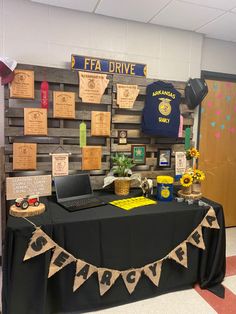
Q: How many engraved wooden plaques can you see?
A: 8